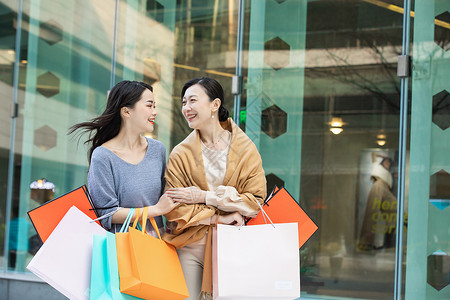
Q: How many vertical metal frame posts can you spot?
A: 4